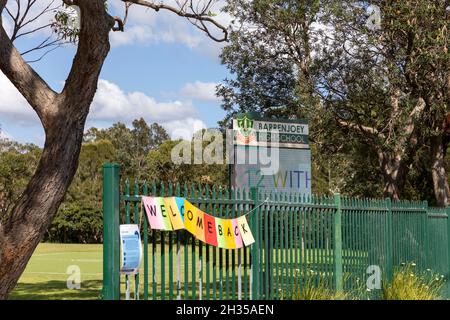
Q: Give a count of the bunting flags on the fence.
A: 11